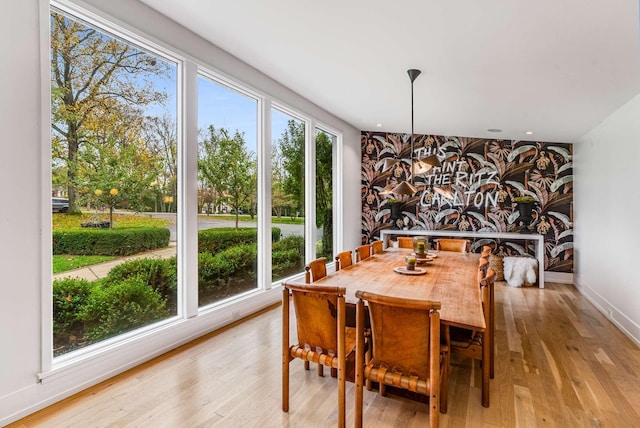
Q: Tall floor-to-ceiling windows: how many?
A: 4